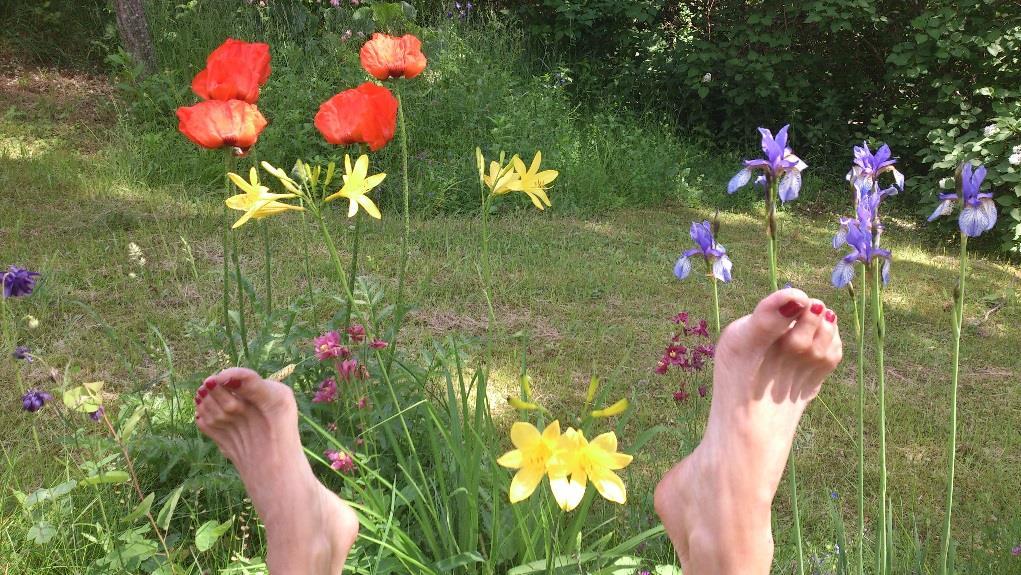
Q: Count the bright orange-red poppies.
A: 4